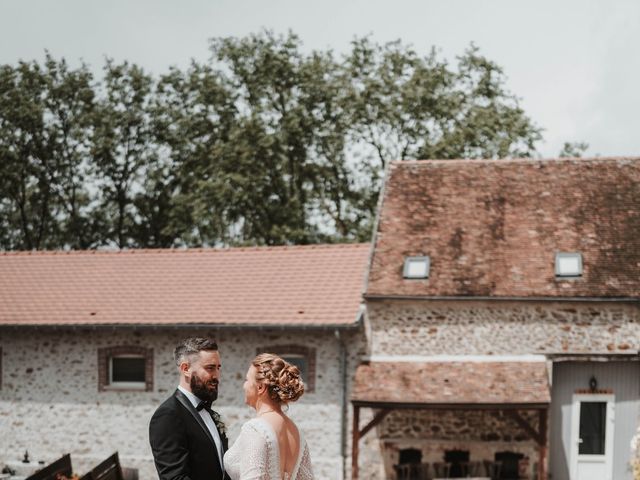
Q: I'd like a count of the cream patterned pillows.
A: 0